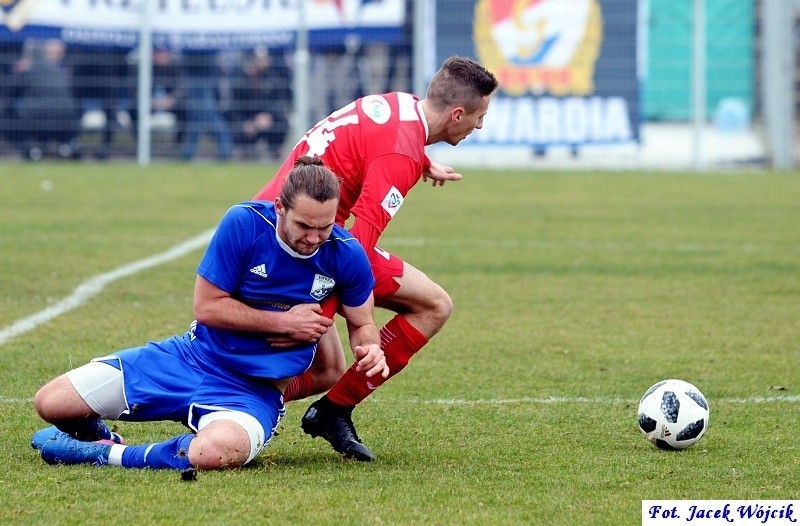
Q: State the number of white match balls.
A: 1